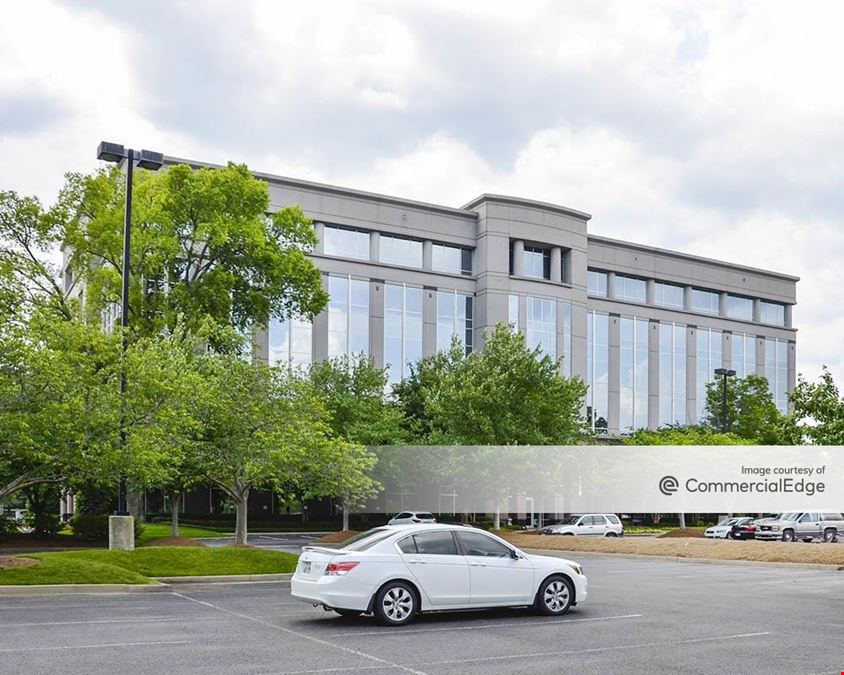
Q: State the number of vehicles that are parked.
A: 6